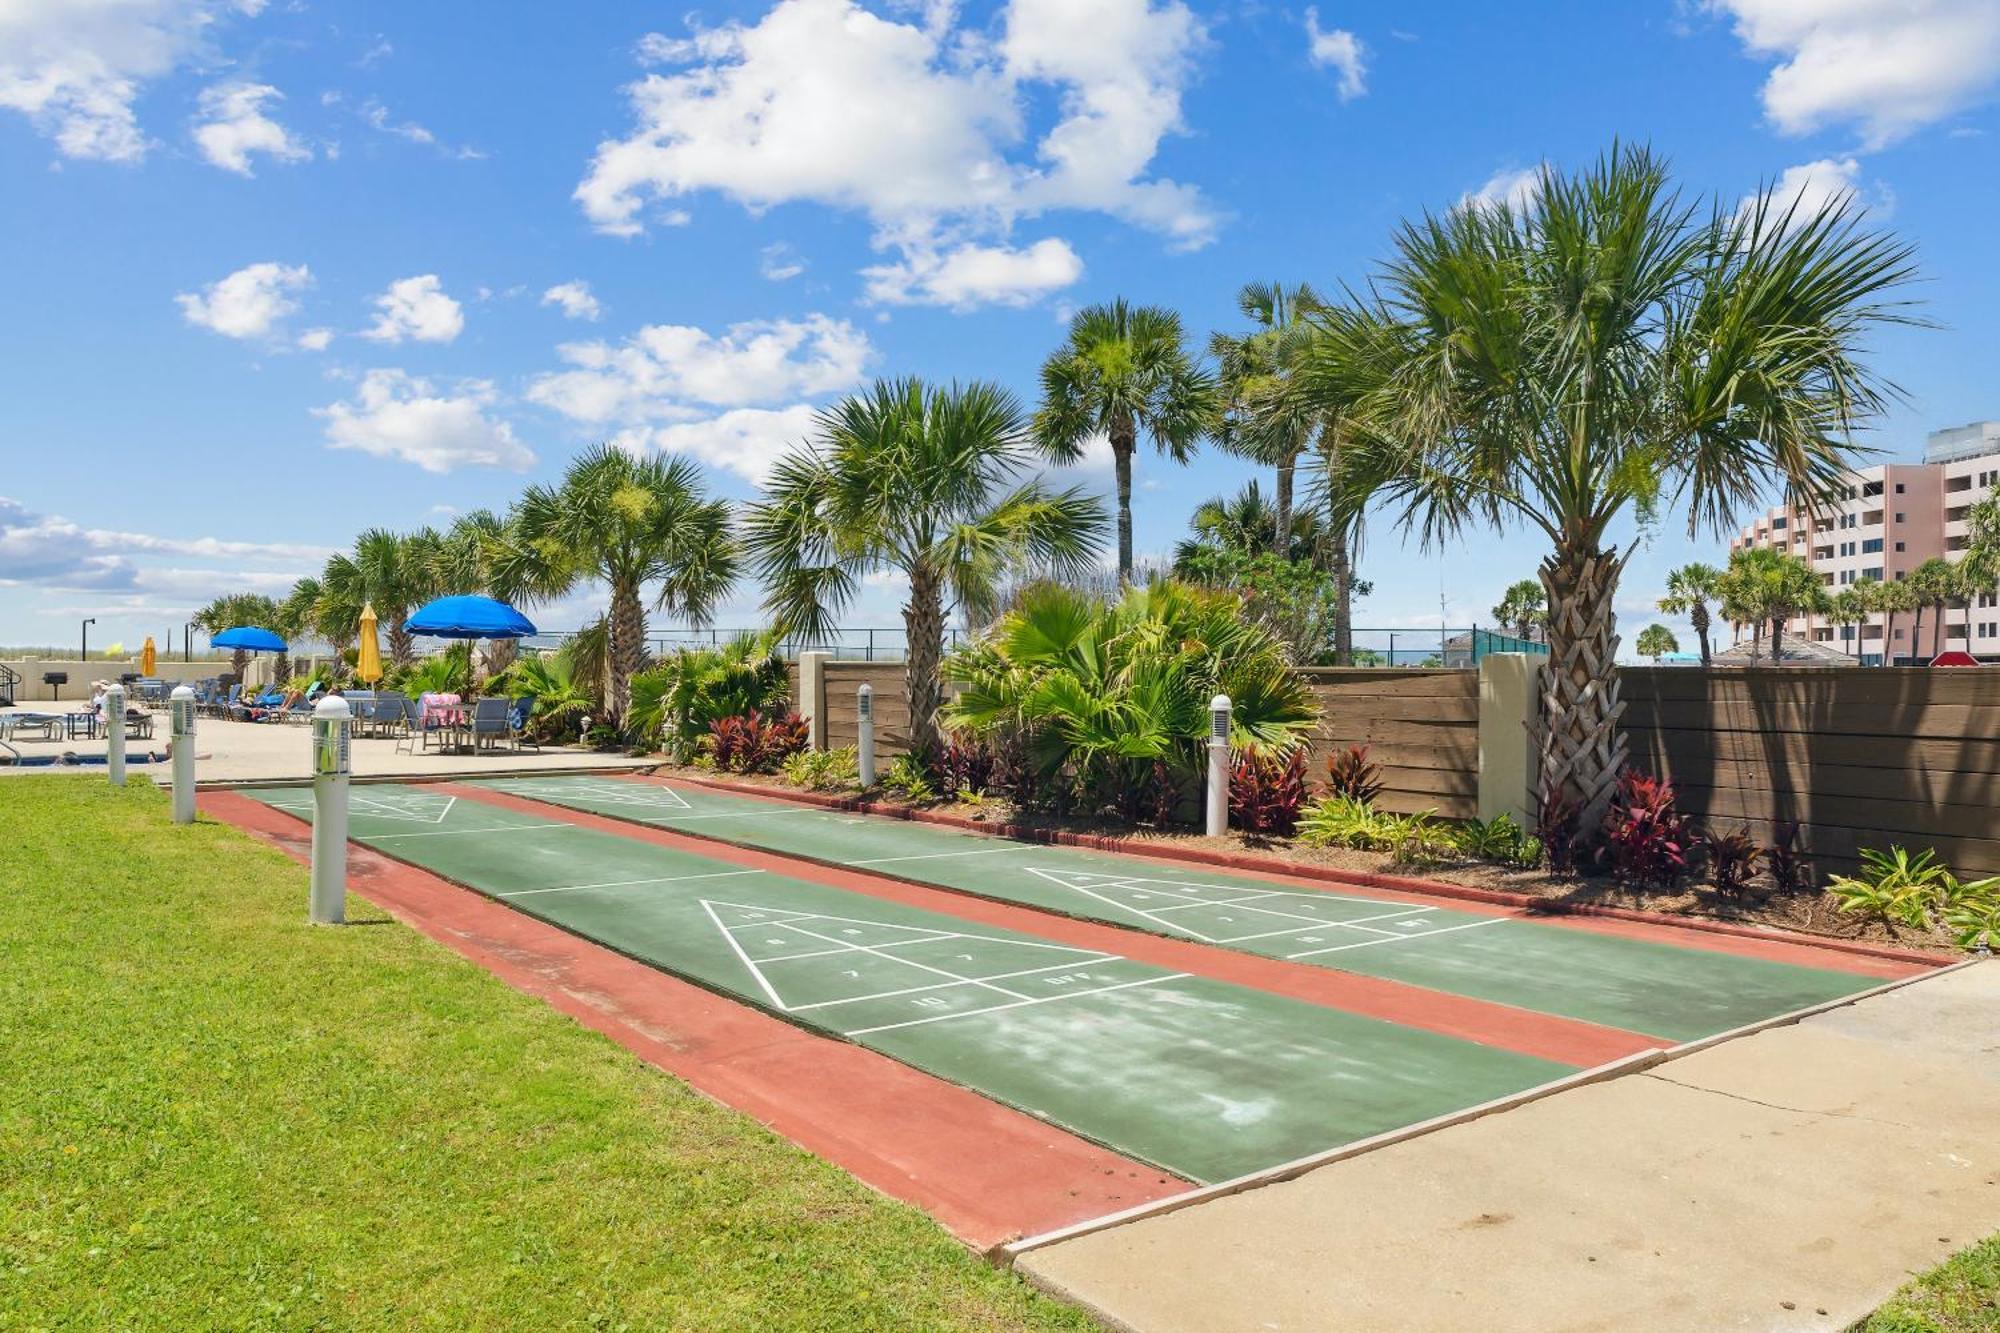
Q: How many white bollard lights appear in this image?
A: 5